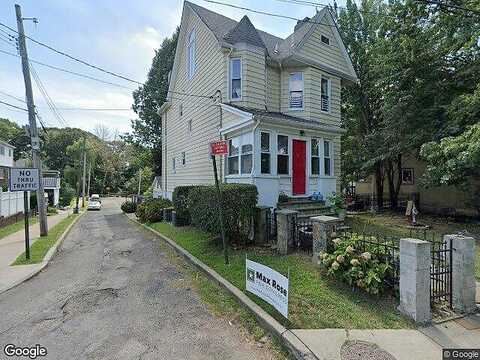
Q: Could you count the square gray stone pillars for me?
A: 5